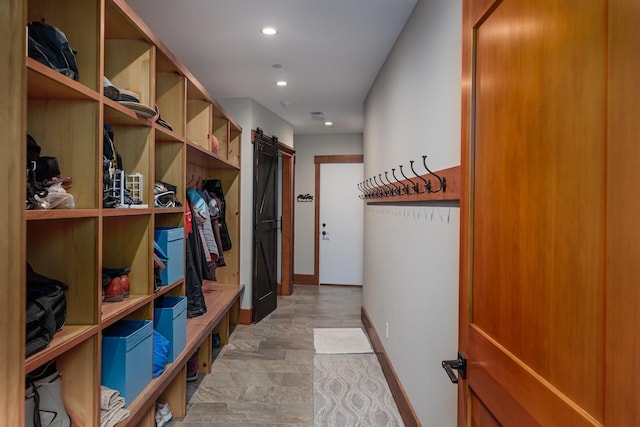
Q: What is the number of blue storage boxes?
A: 3